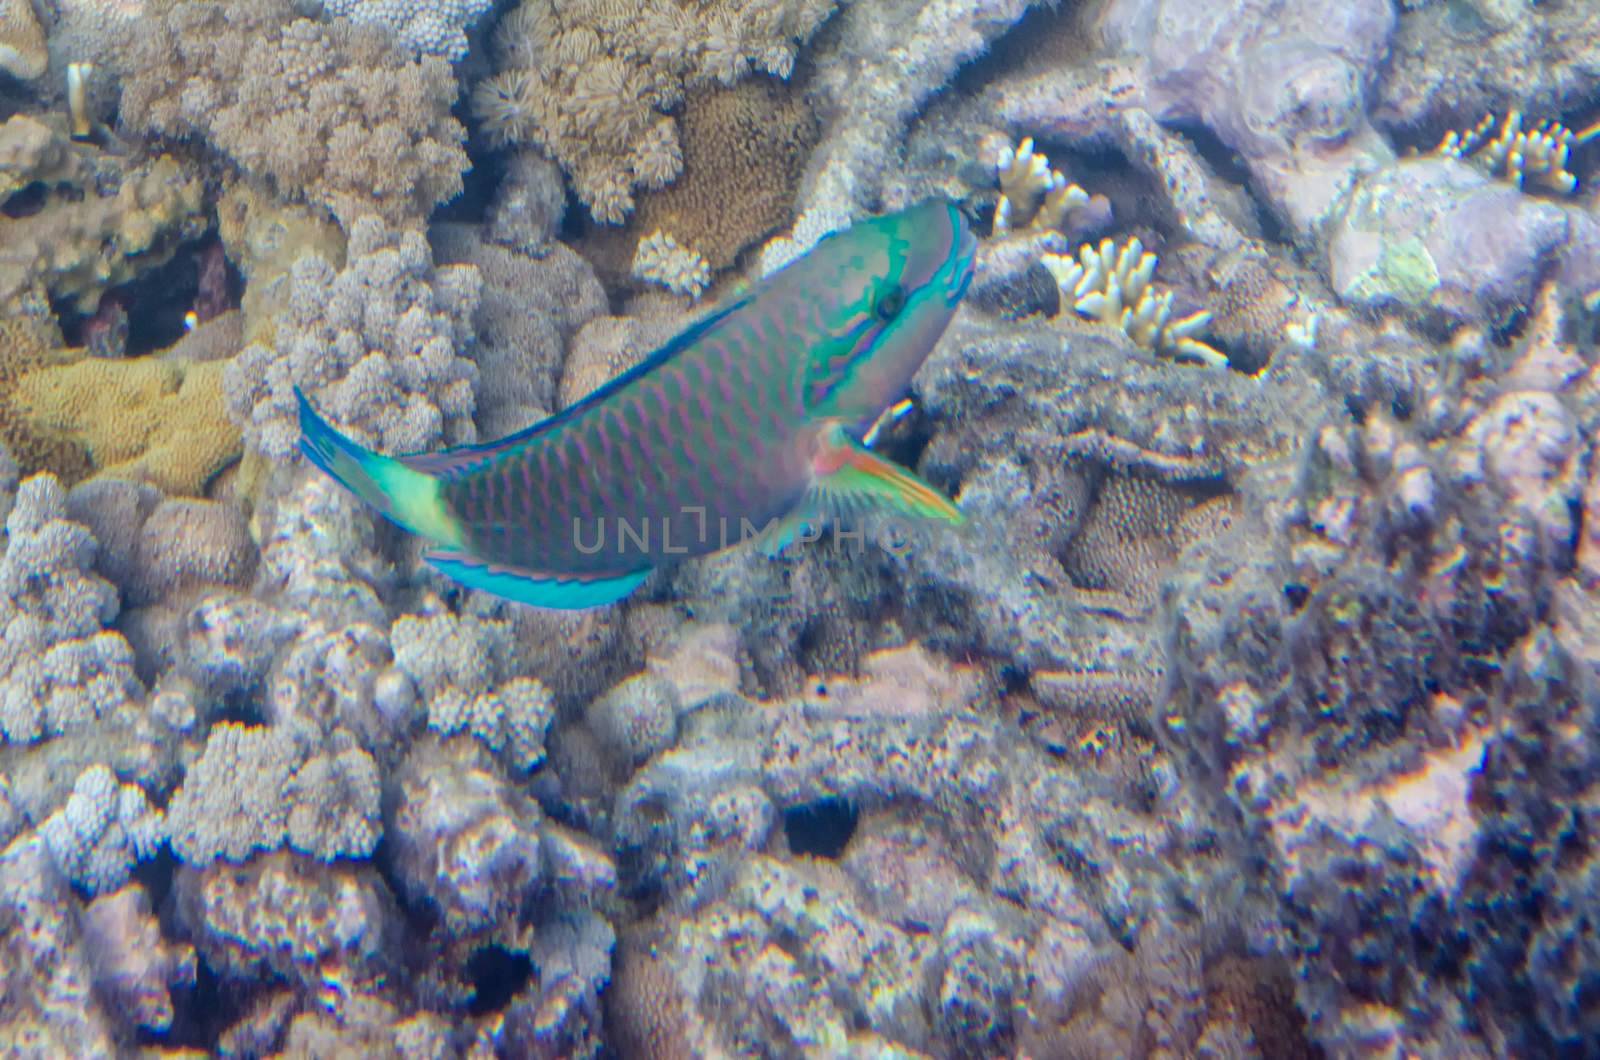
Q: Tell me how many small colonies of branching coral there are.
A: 3